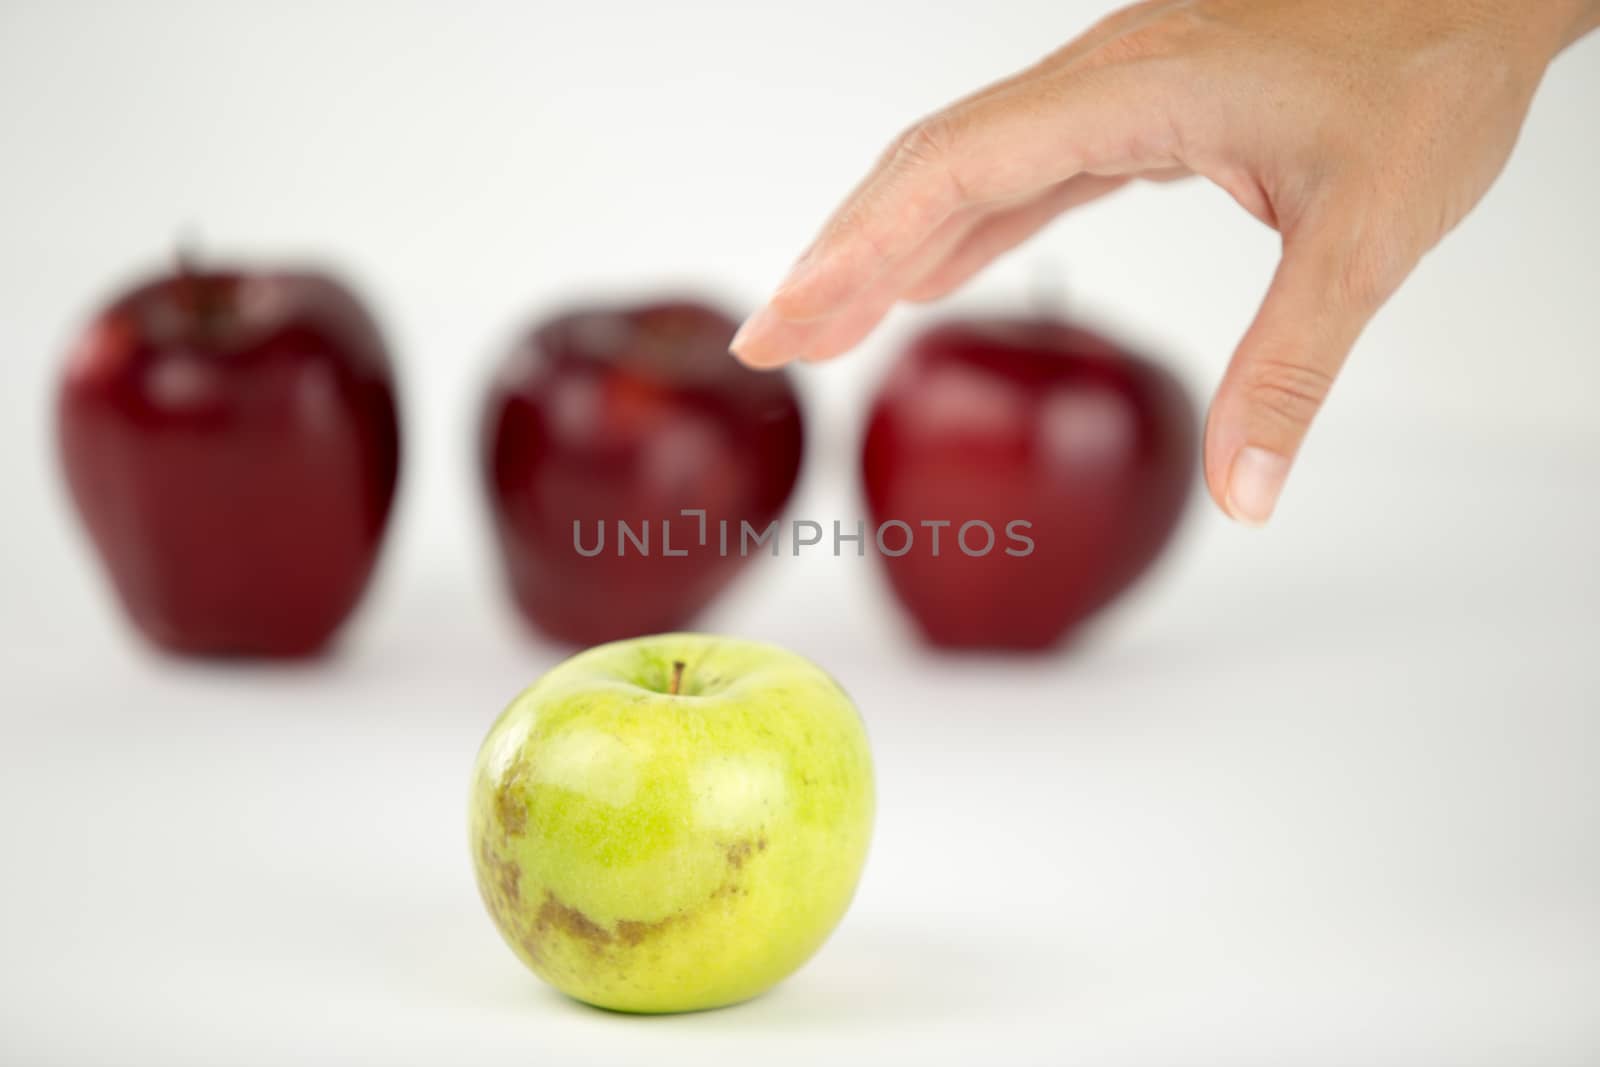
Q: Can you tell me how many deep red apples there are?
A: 3